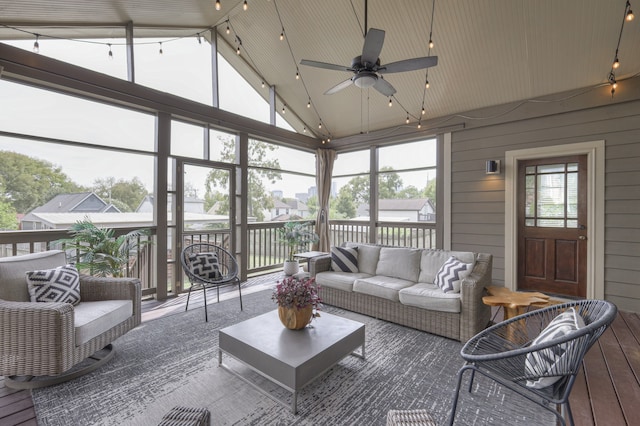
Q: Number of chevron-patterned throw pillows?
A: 1